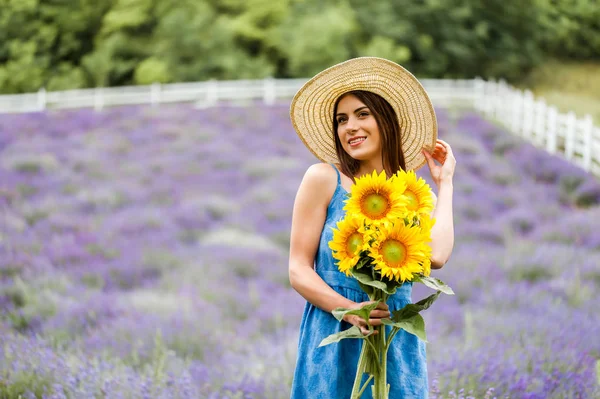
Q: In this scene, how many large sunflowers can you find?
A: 4